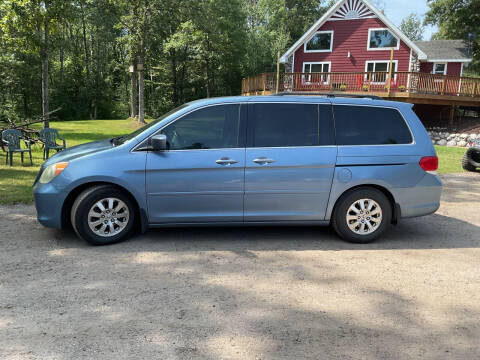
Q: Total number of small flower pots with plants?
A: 4